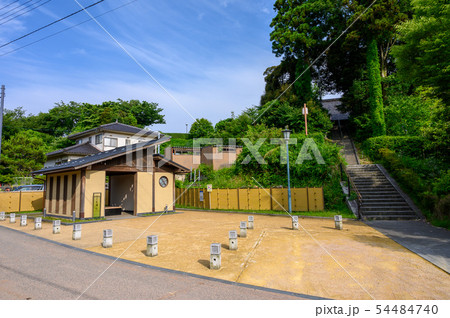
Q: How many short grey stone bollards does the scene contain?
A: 14